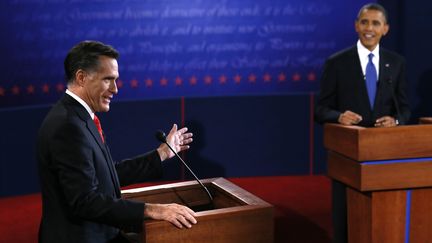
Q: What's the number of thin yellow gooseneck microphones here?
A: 0